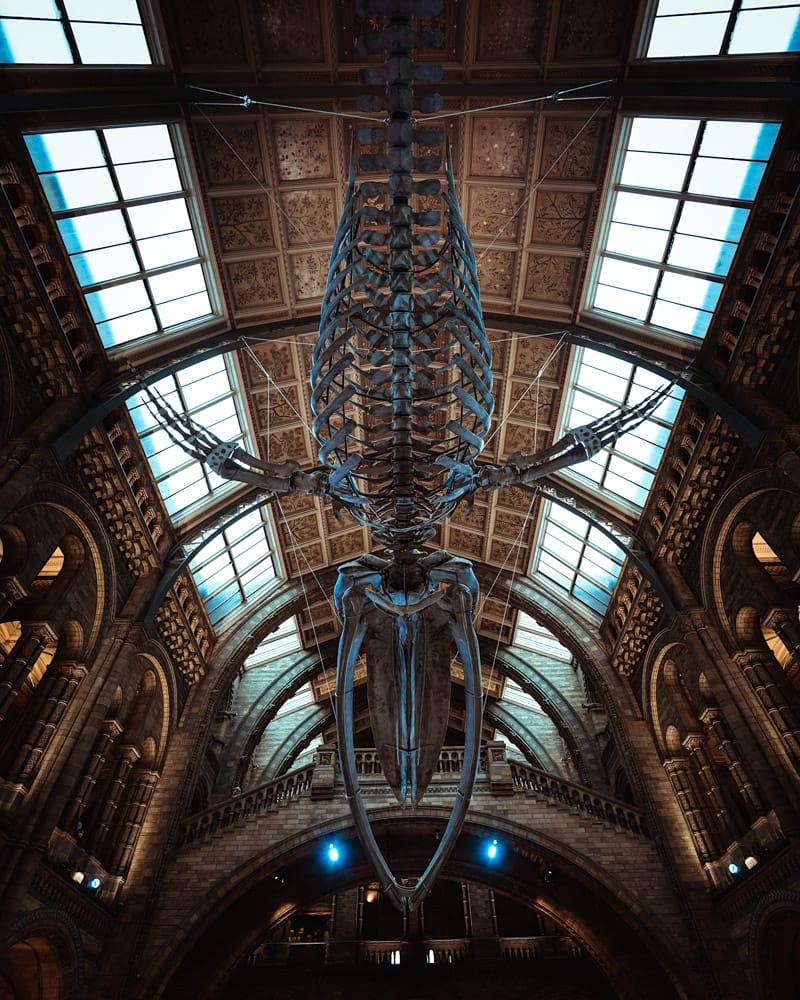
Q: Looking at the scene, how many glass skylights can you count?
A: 14